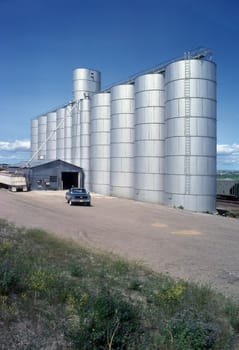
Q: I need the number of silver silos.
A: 12